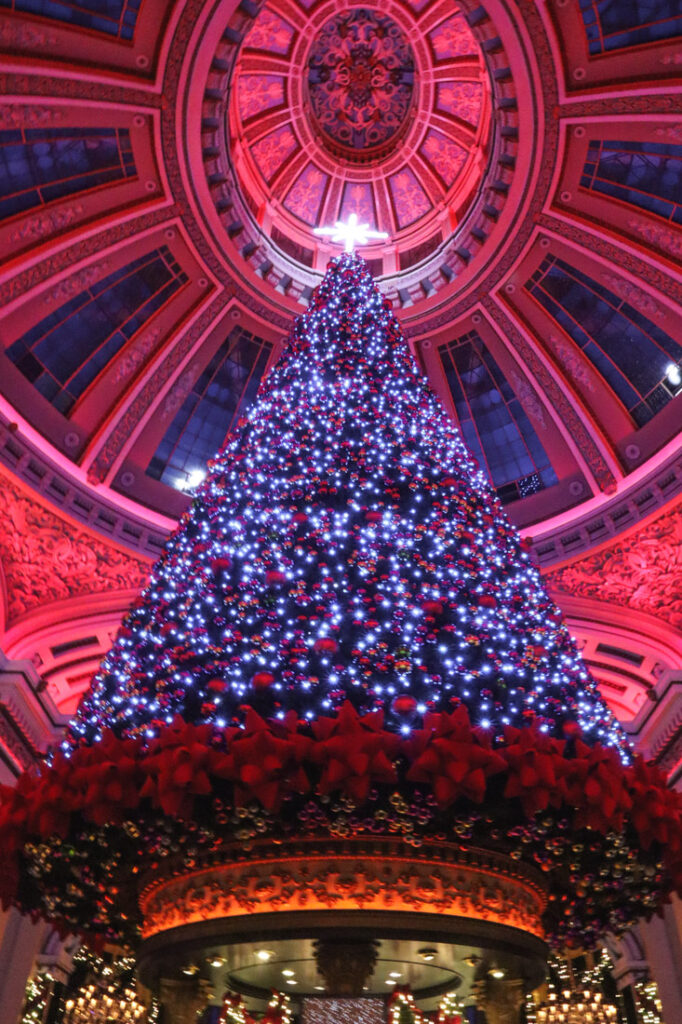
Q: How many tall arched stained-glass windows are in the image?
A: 8